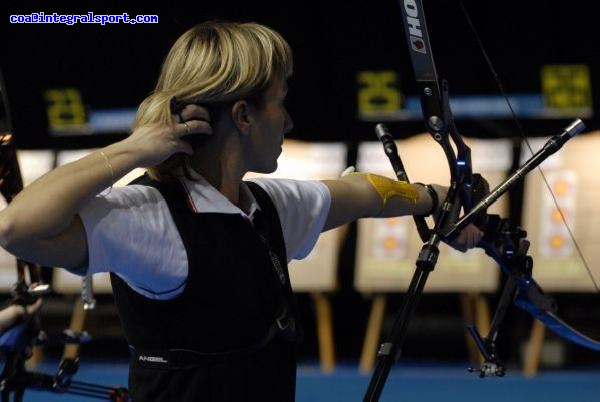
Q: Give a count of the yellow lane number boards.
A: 3